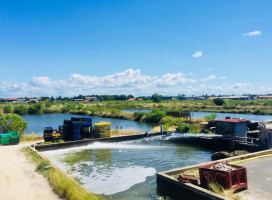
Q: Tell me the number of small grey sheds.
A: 1